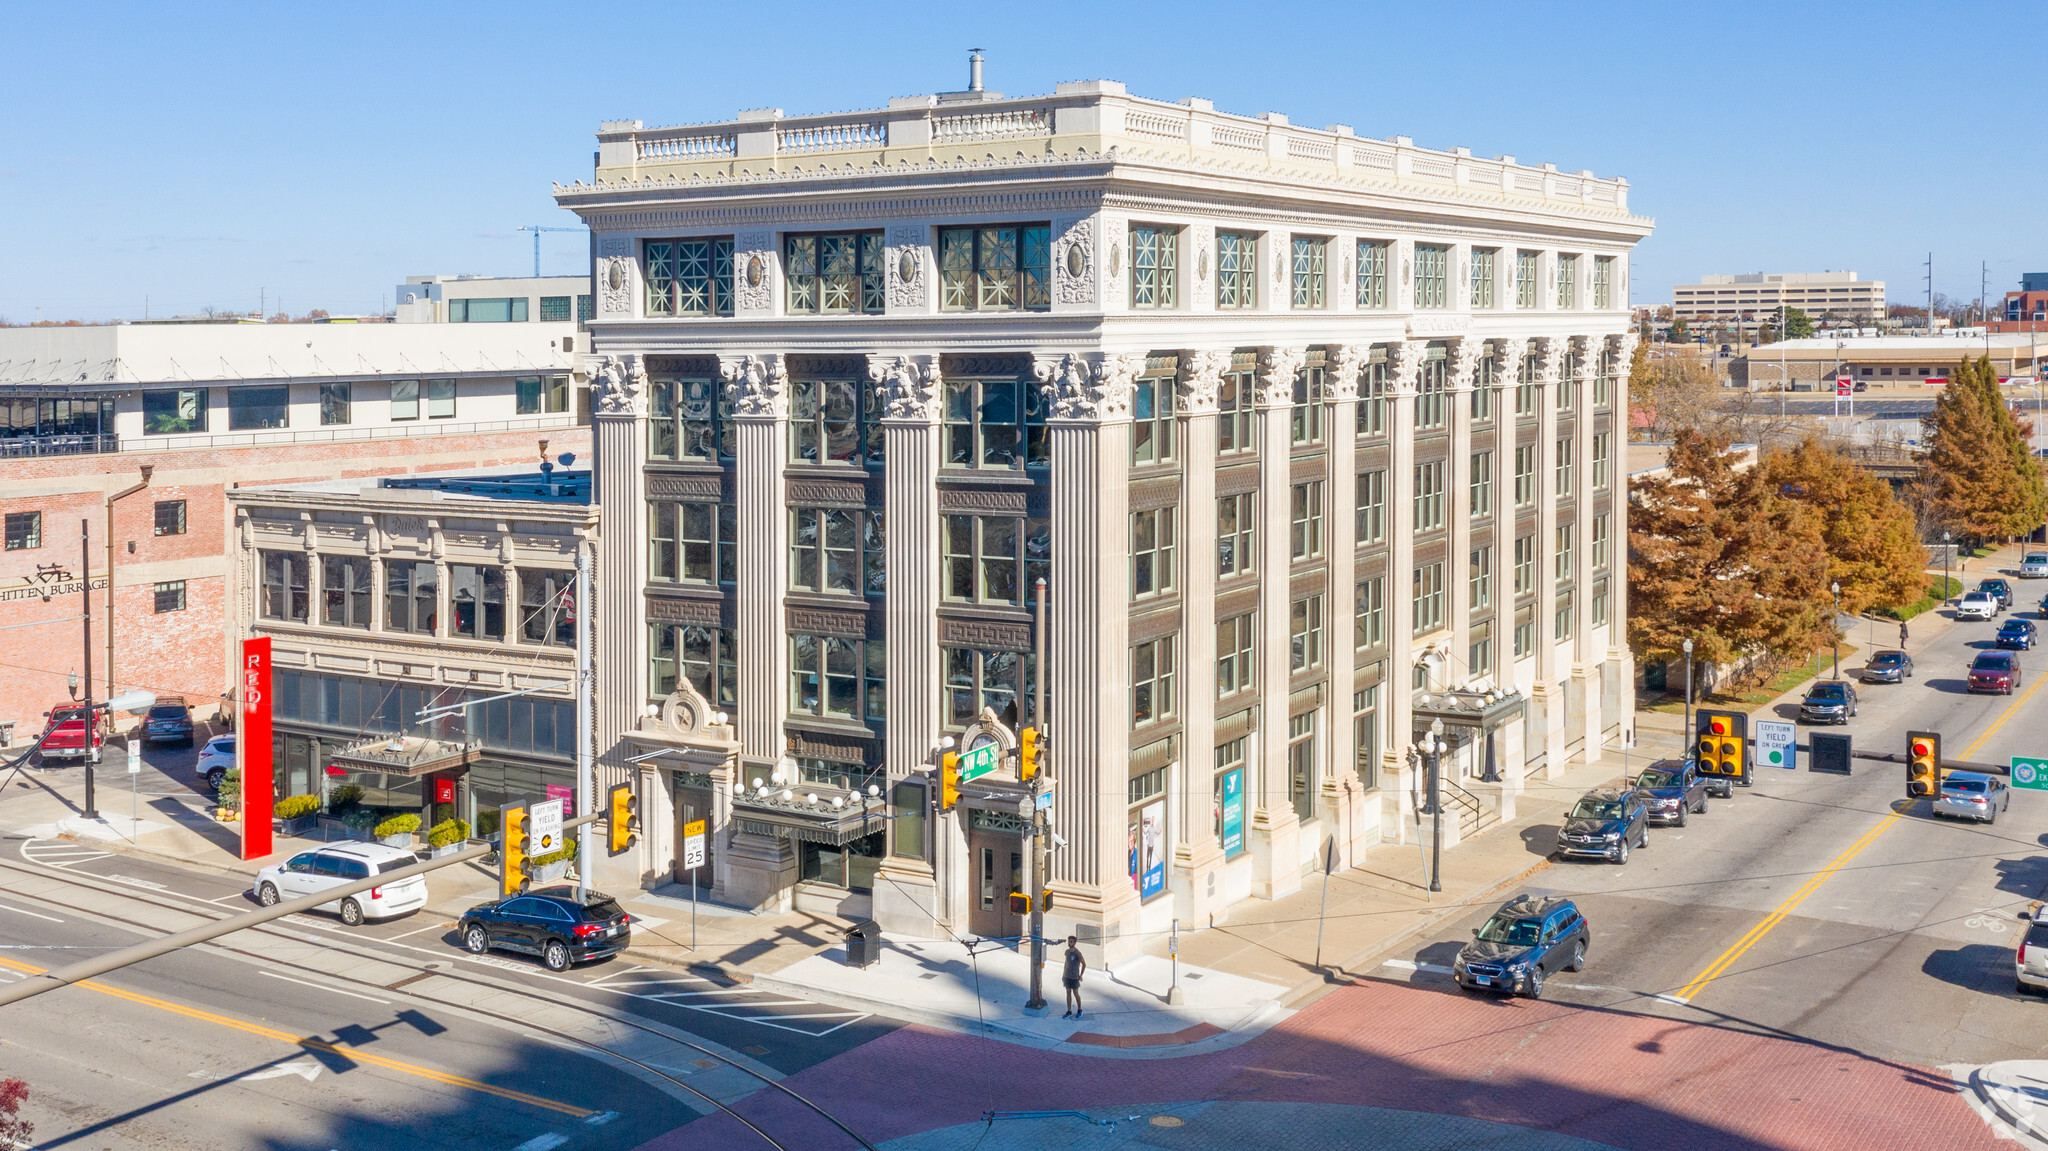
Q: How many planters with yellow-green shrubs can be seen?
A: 4